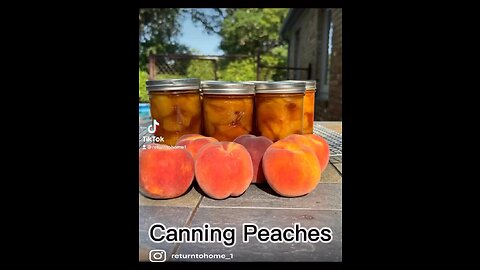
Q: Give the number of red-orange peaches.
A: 6